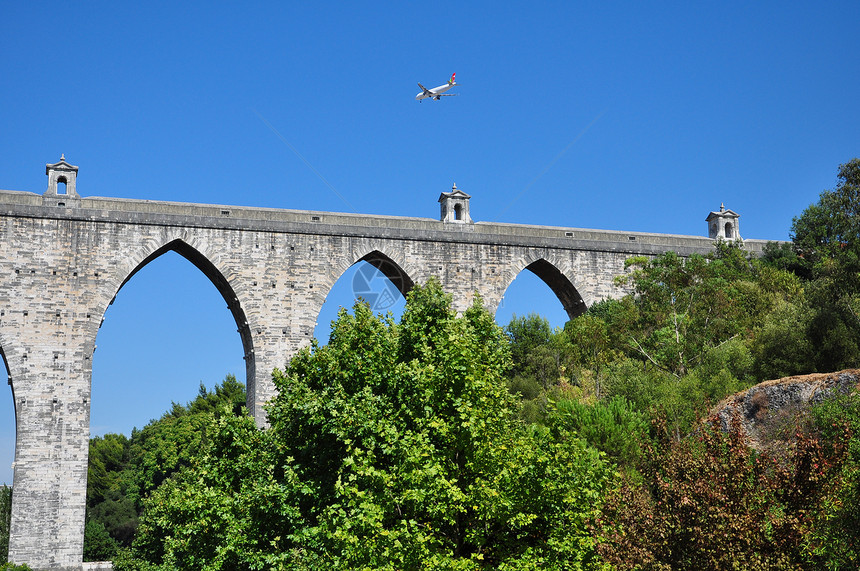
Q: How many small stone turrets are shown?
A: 3